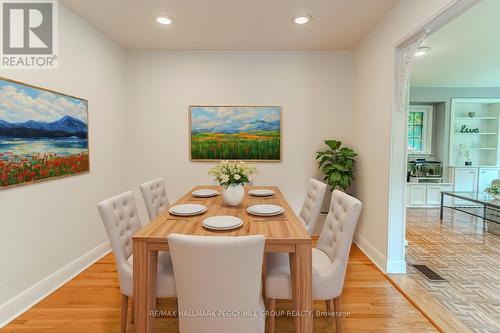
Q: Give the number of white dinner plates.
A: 5